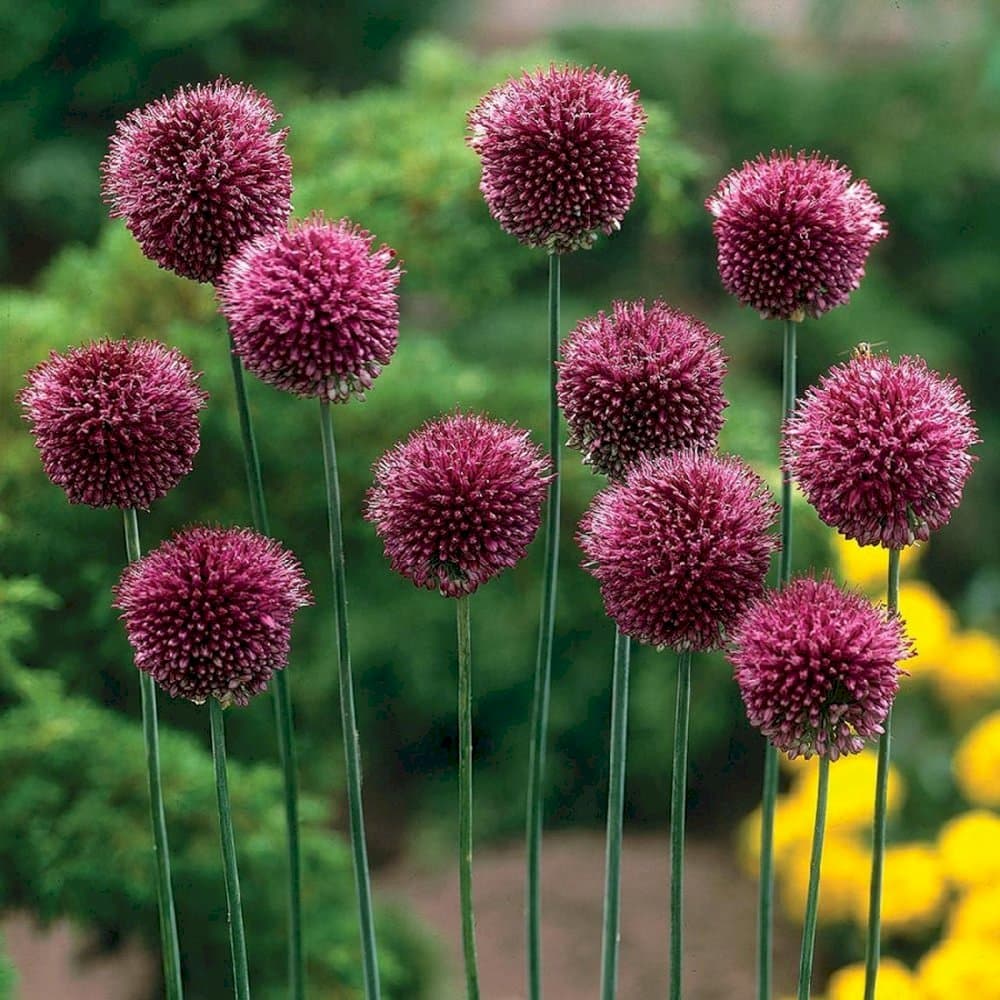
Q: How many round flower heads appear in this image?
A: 11